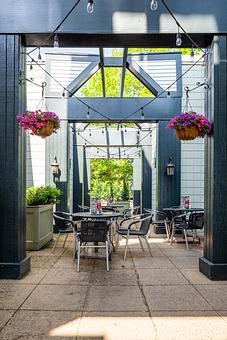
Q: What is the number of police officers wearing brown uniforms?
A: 0